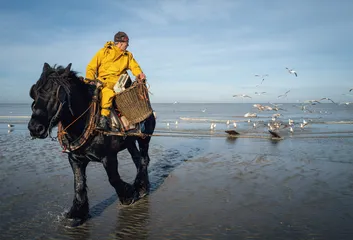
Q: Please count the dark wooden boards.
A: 2